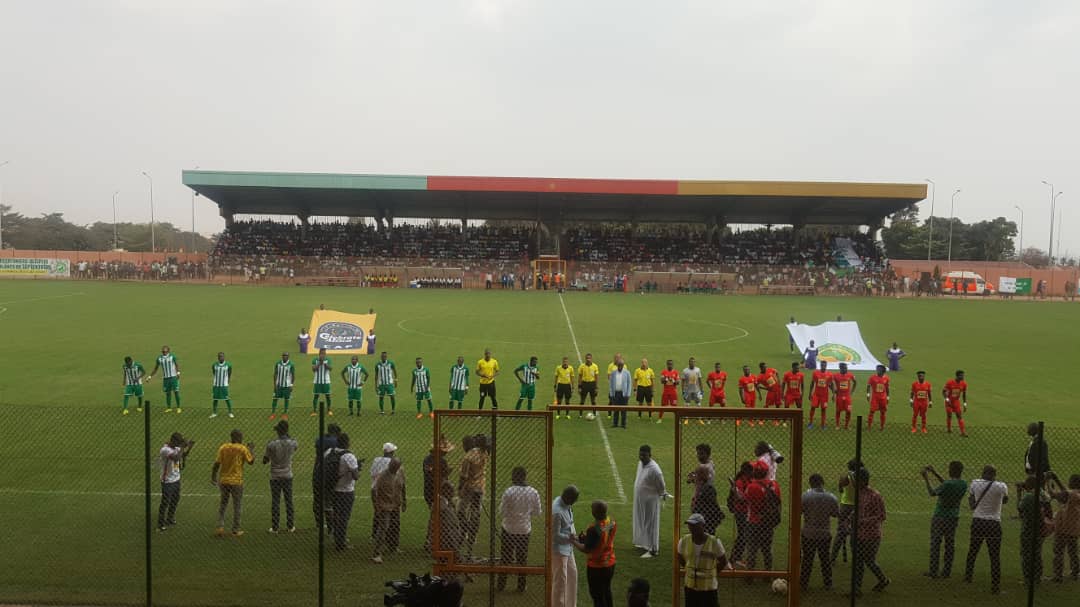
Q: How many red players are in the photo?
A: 10